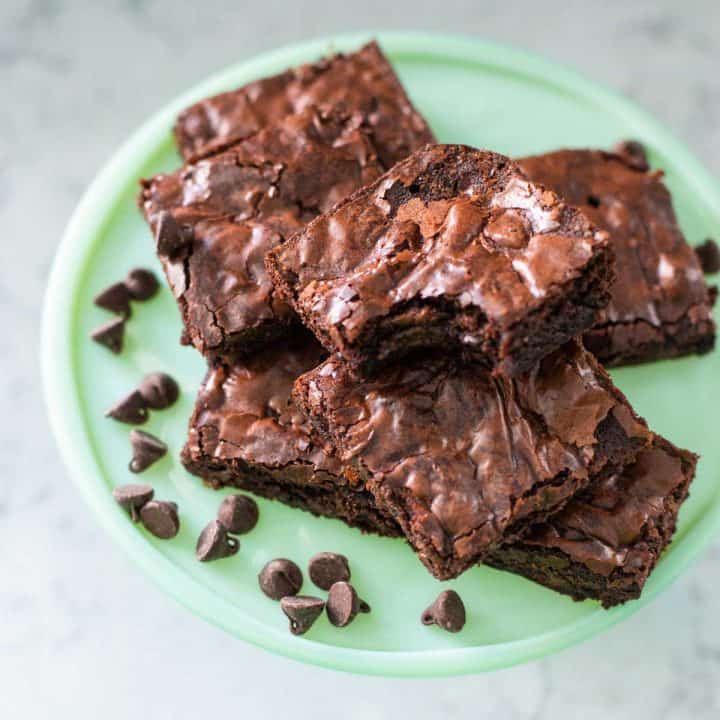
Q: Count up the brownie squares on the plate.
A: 7